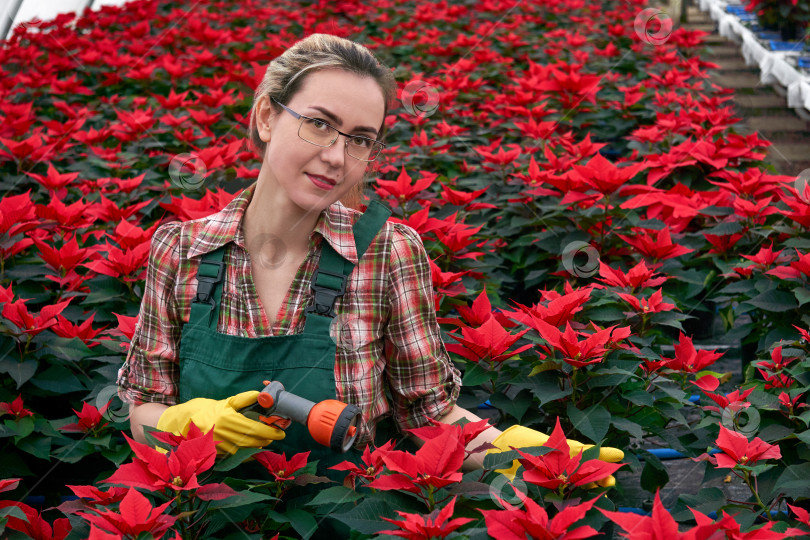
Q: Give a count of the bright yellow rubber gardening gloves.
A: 2